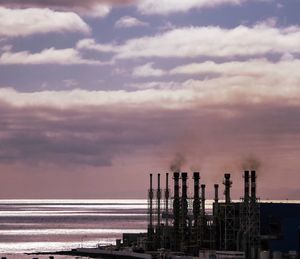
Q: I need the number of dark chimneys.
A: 11